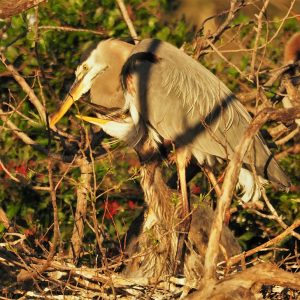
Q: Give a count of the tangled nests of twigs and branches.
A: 1